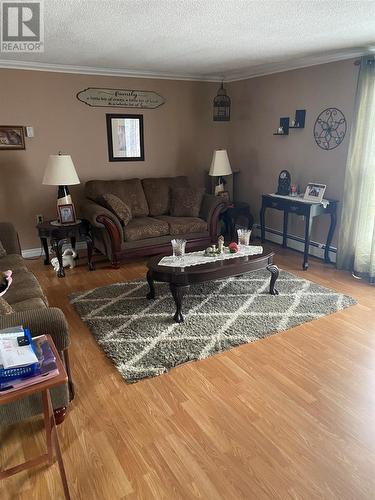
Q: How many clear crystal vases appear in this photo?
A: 2